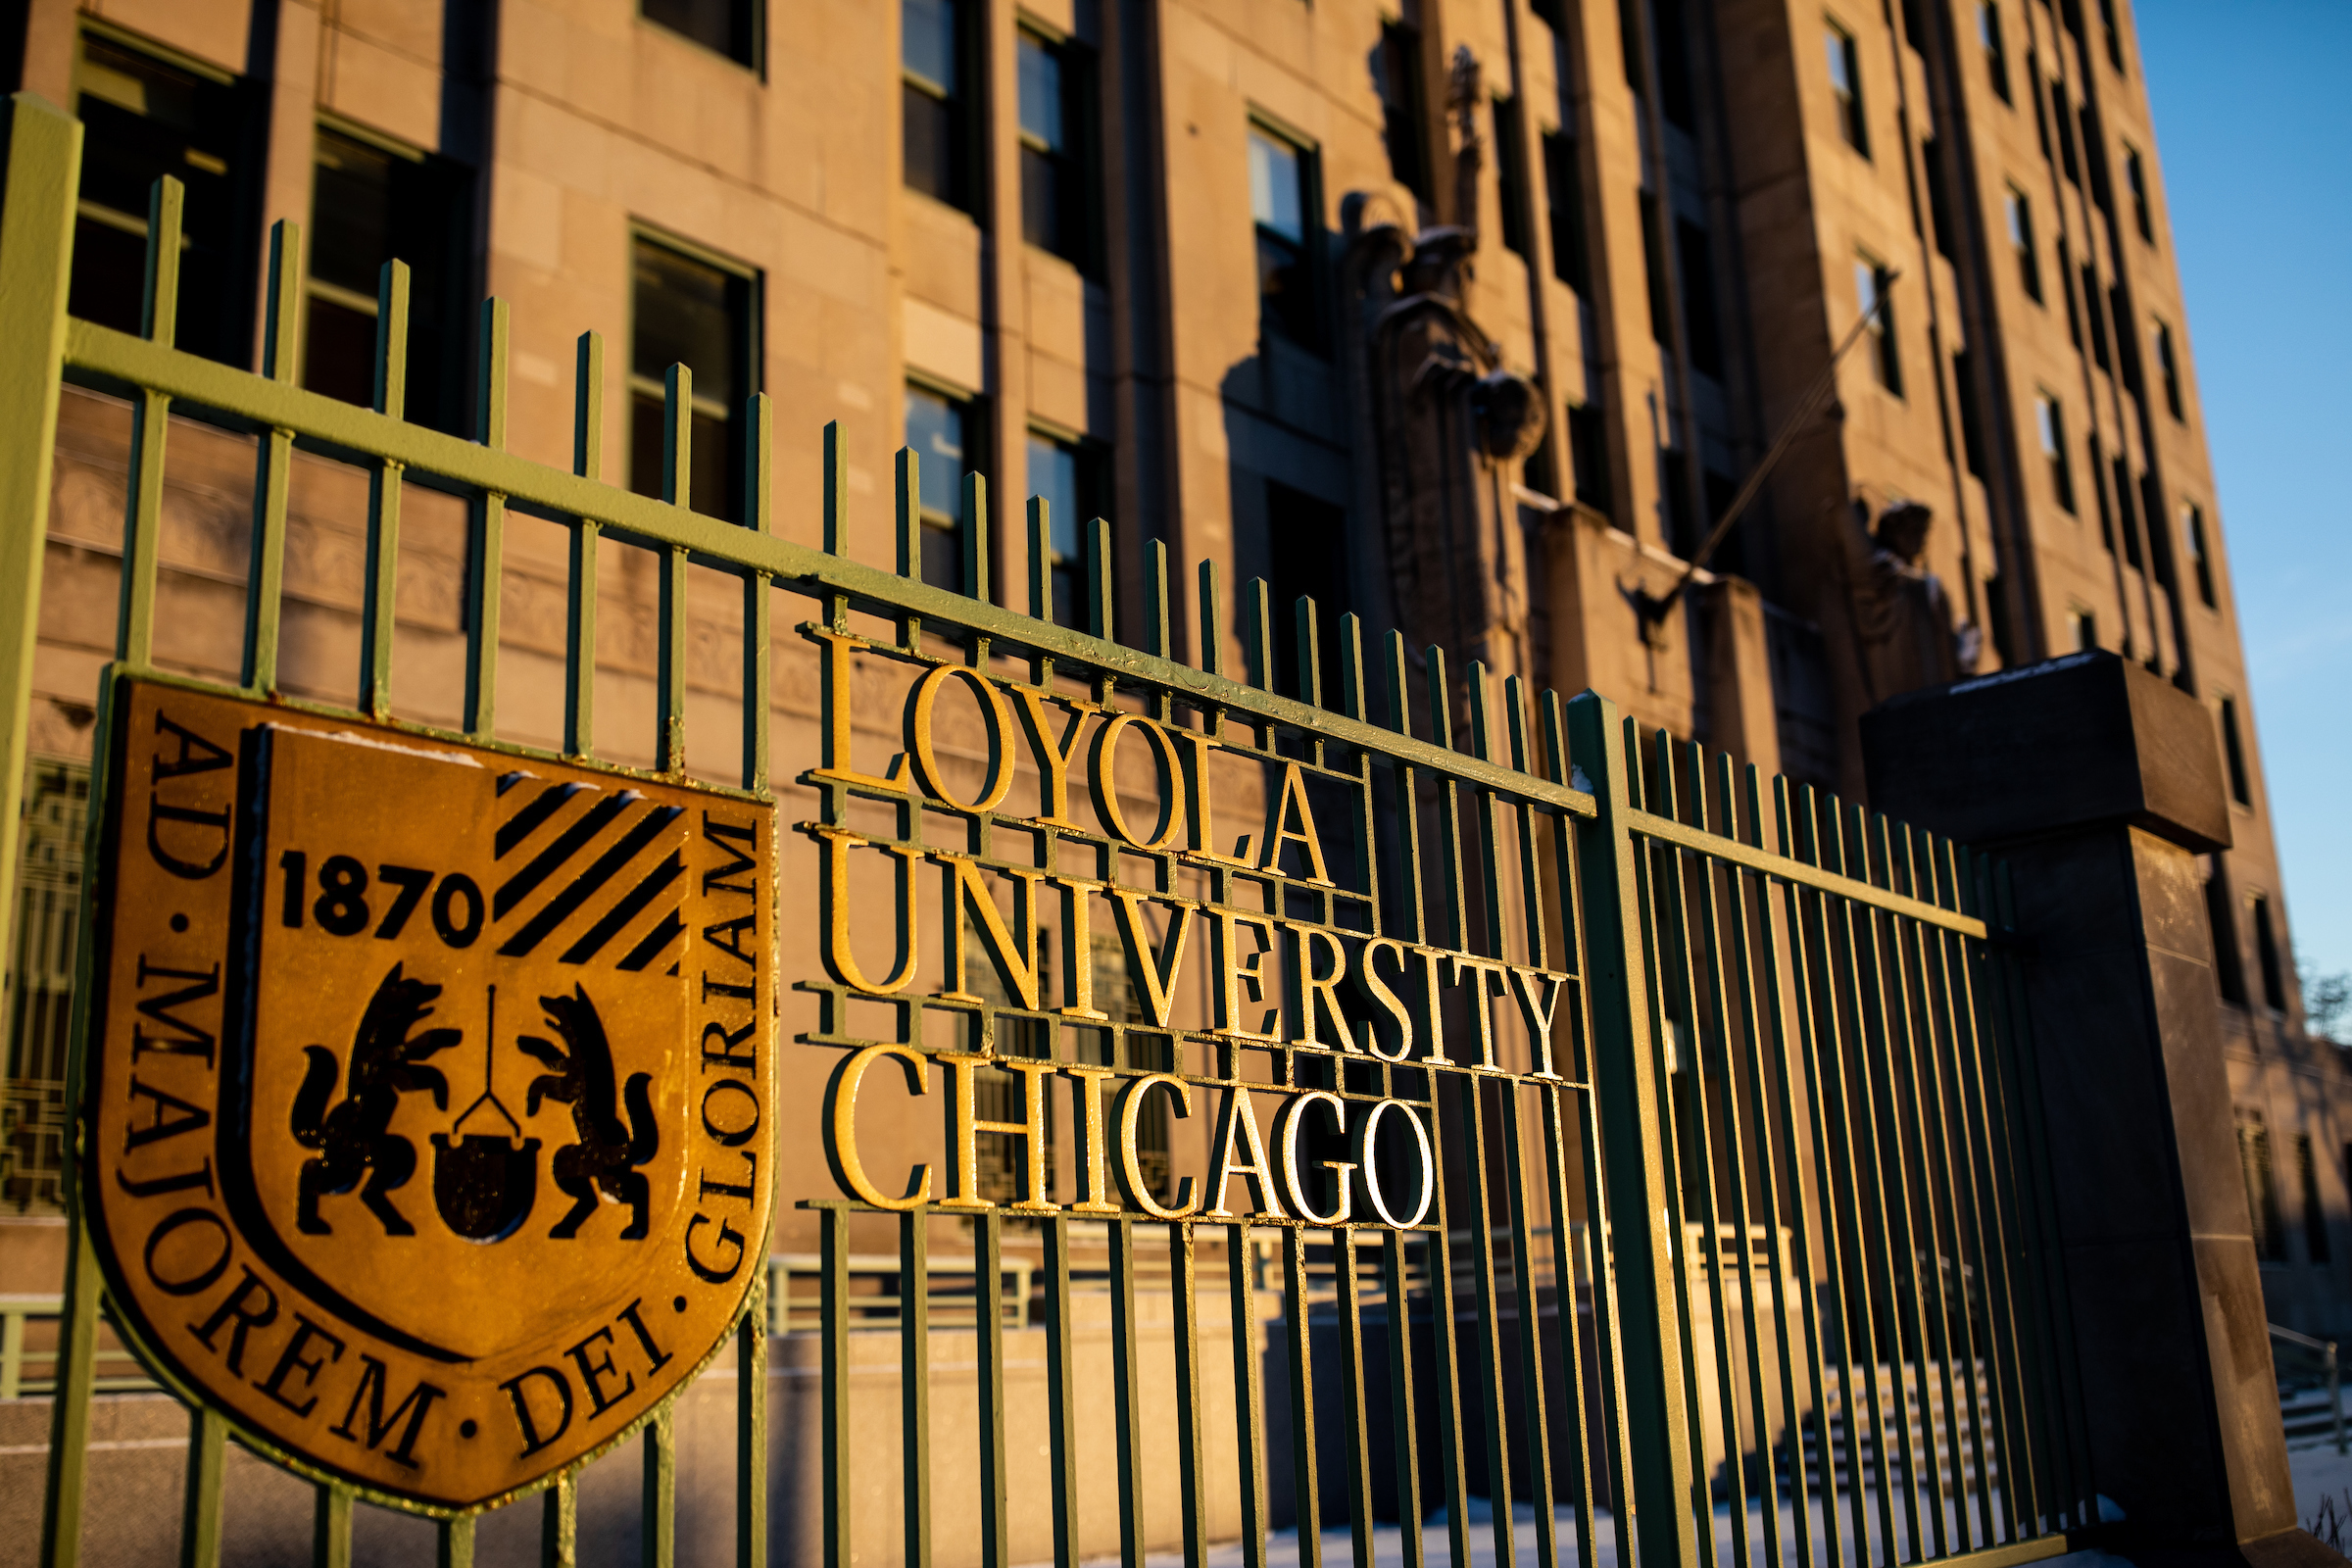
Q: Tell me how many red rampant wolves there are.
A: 0